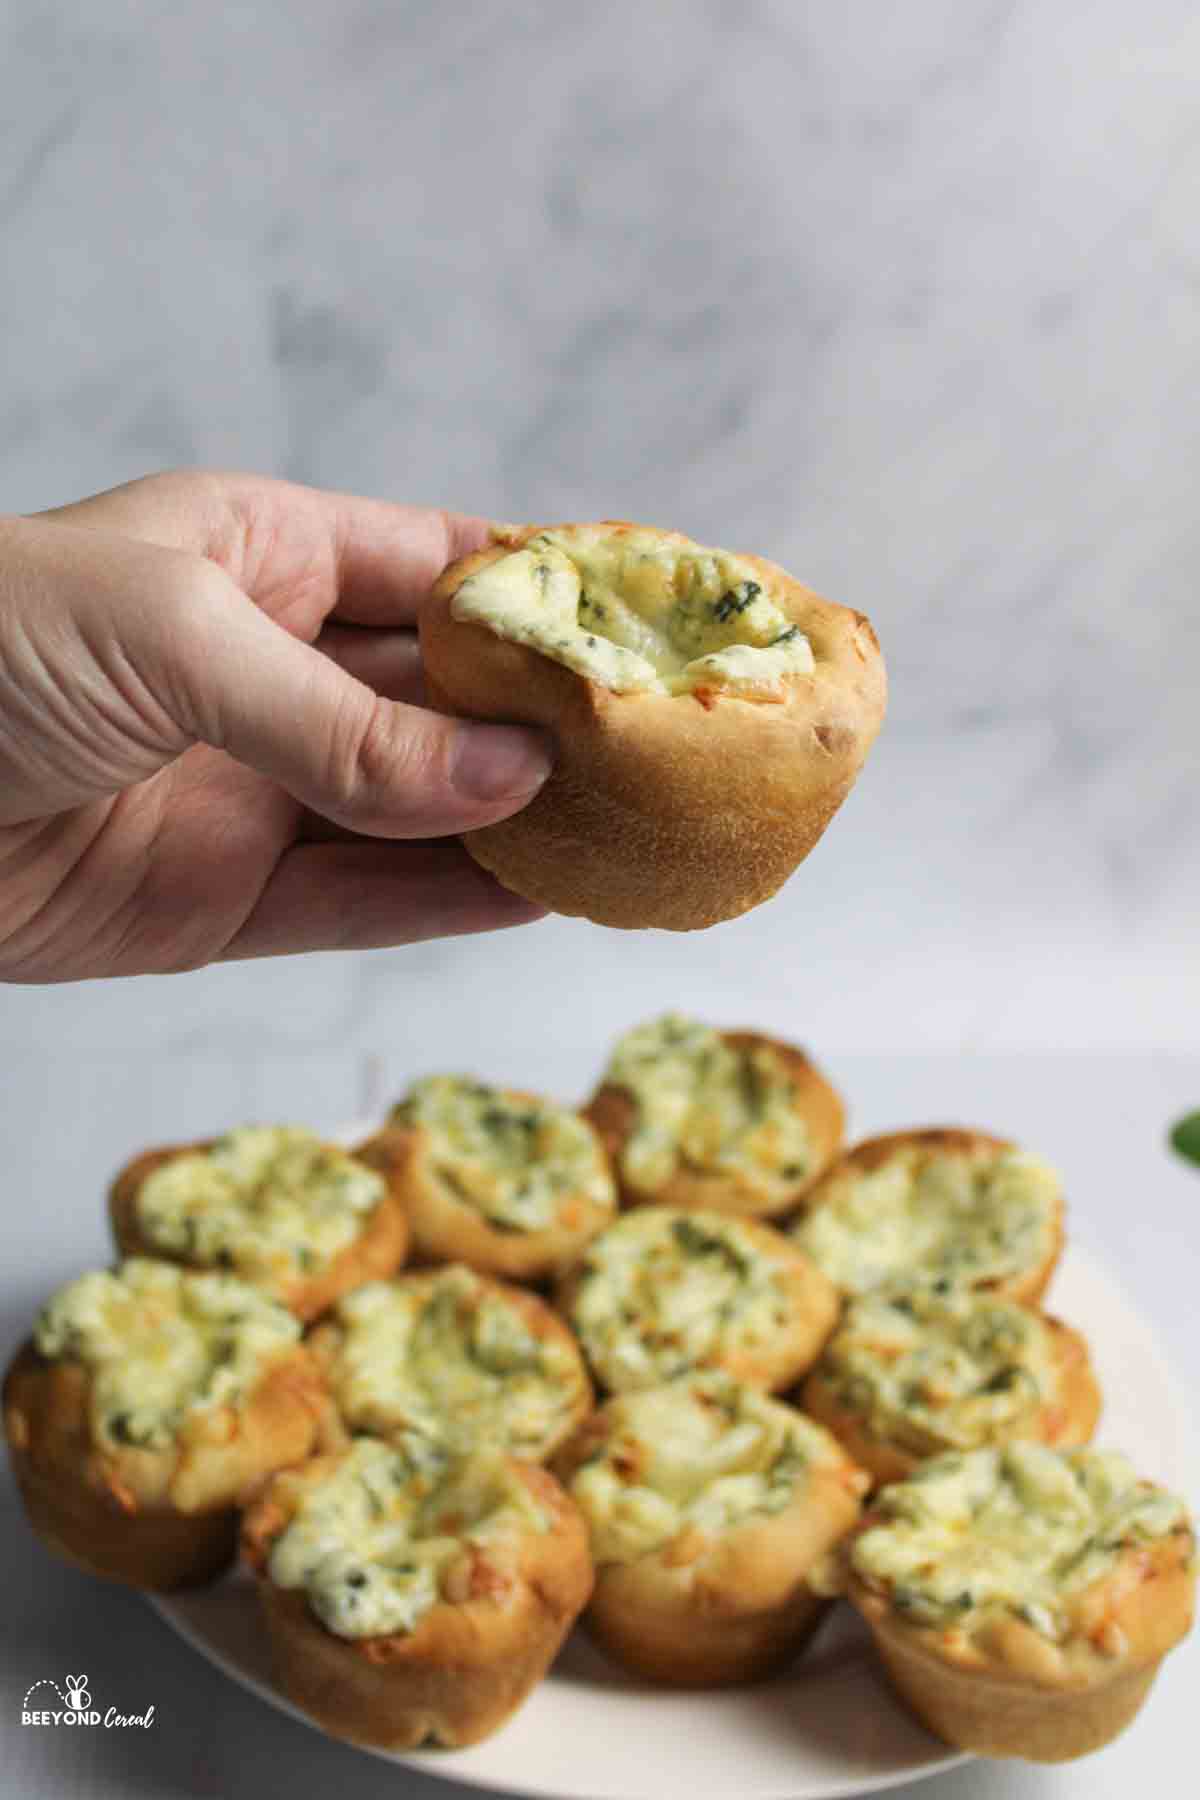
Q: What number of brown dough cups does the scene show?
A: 12